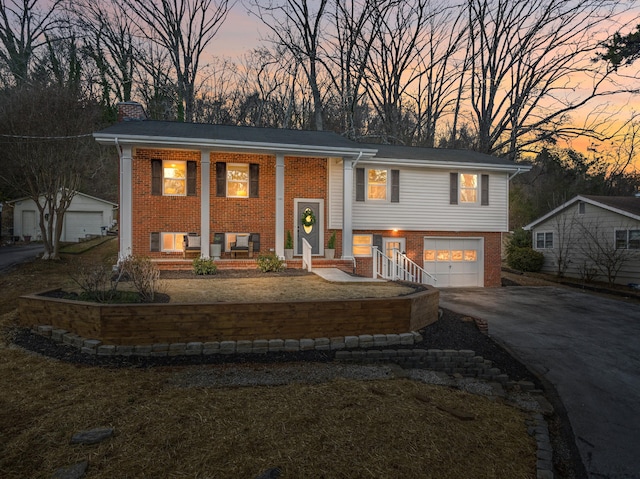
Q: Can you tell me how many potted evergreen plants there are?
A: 2